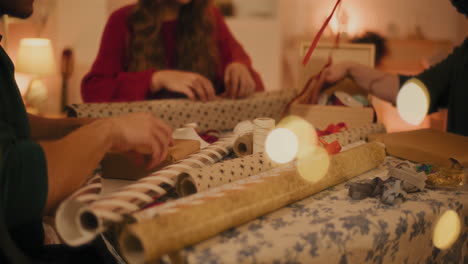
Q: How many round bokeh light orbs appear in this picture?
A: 5